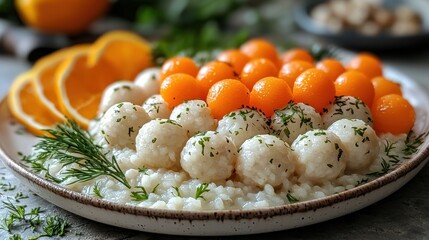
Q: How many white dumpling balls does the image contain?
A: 13